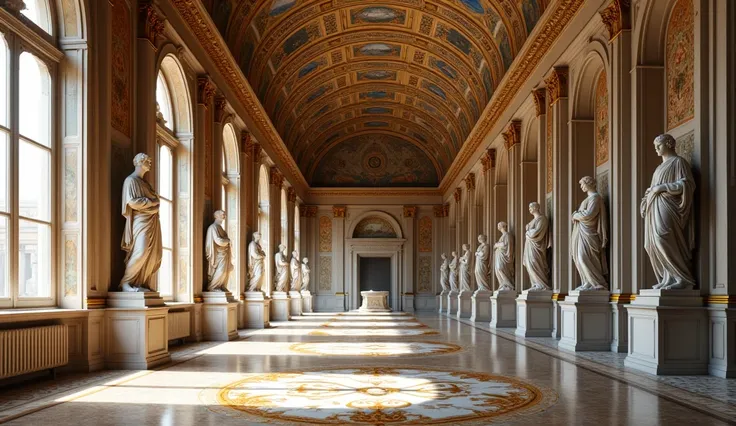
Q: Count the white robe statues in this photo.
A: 14